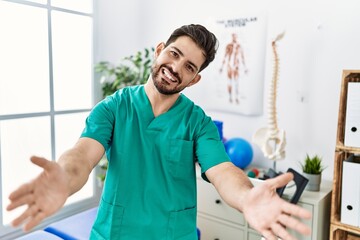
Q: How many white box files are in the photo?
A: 2